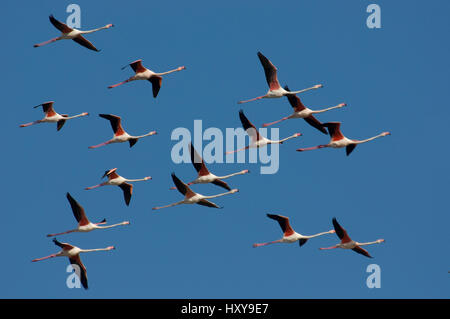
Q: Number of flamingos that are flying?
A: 15